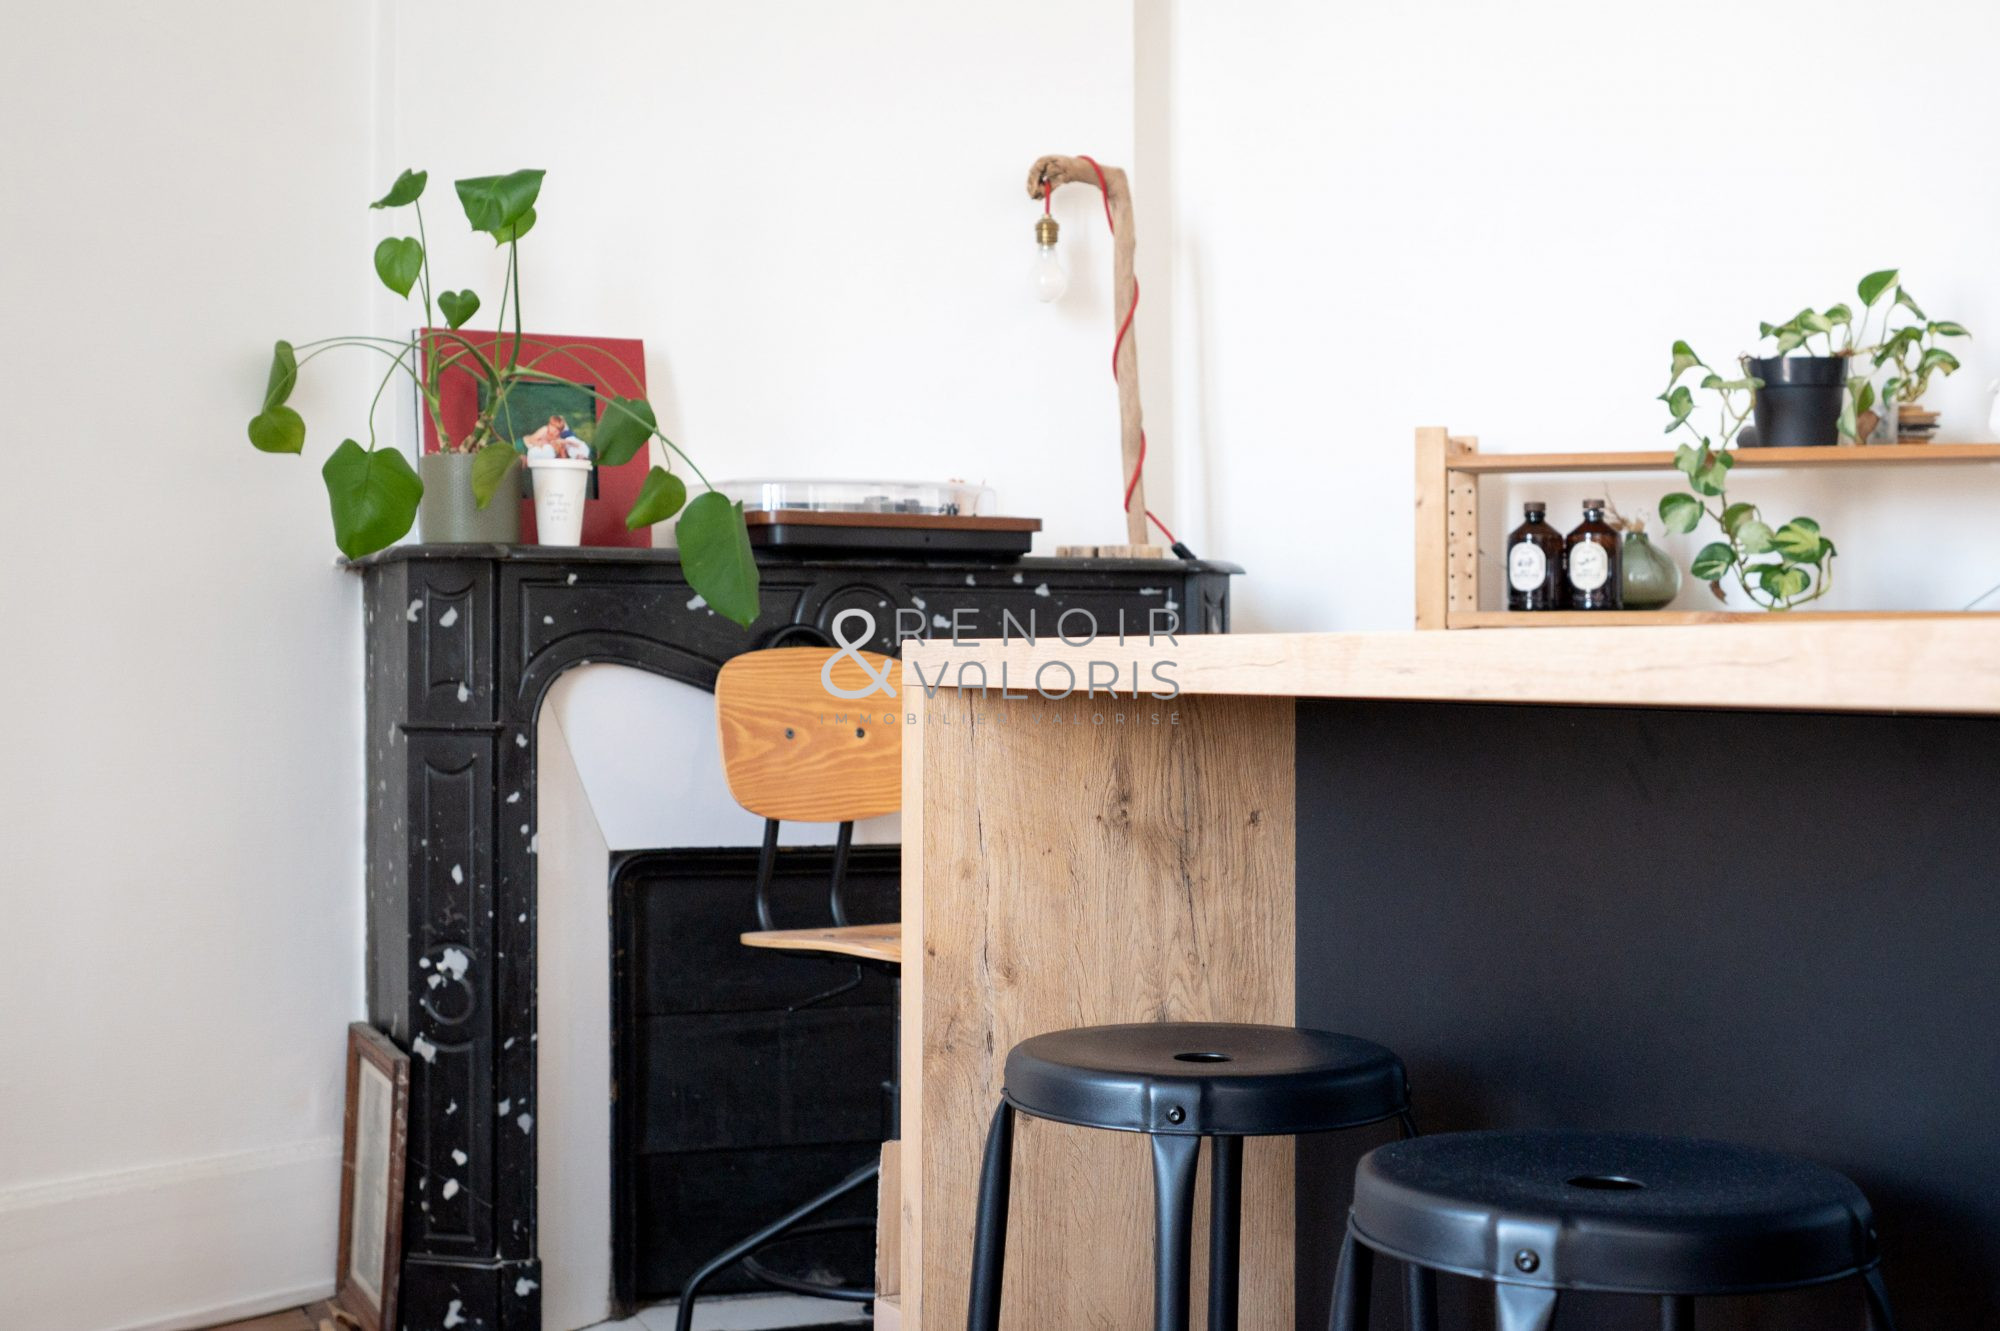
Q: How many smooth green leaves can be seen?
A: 12